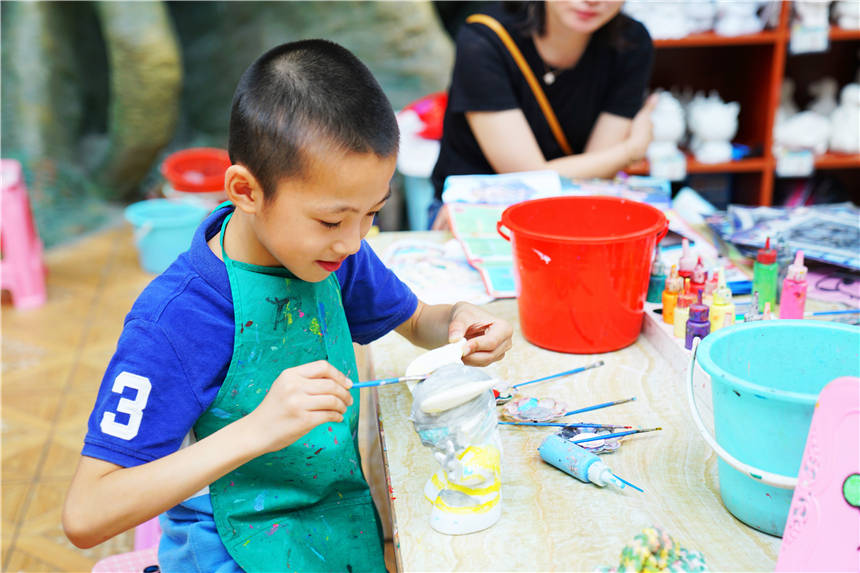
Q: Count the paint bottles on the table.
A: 14